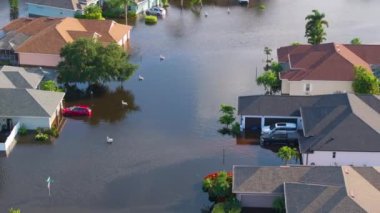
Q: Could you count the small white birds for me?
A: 6